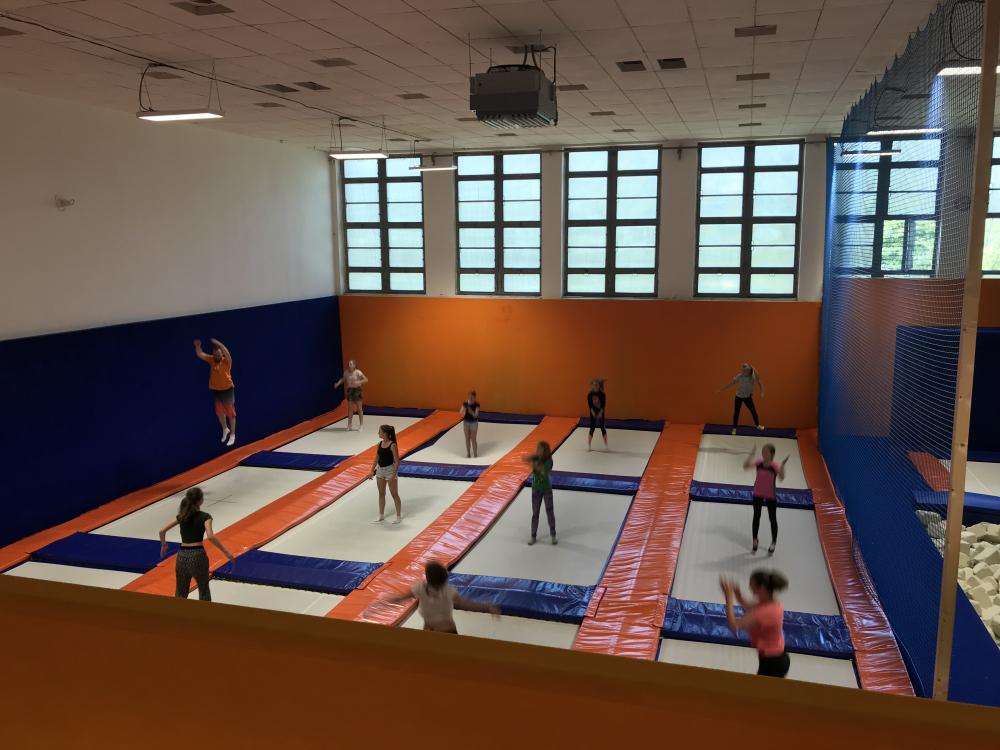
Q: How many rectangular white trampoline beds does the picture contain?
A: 12